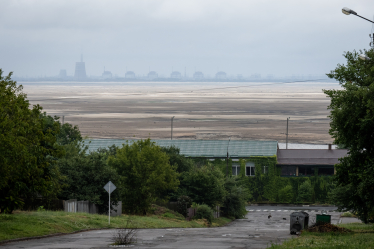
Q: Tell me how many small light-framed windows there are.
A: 3